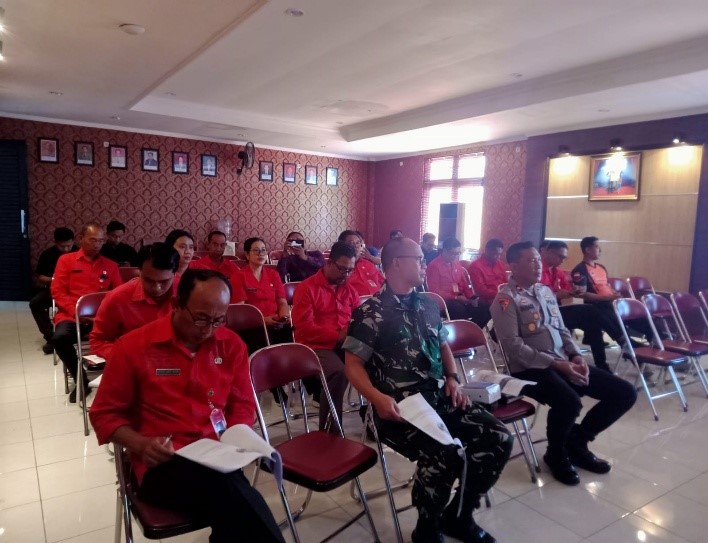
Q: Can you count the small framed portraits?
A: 10